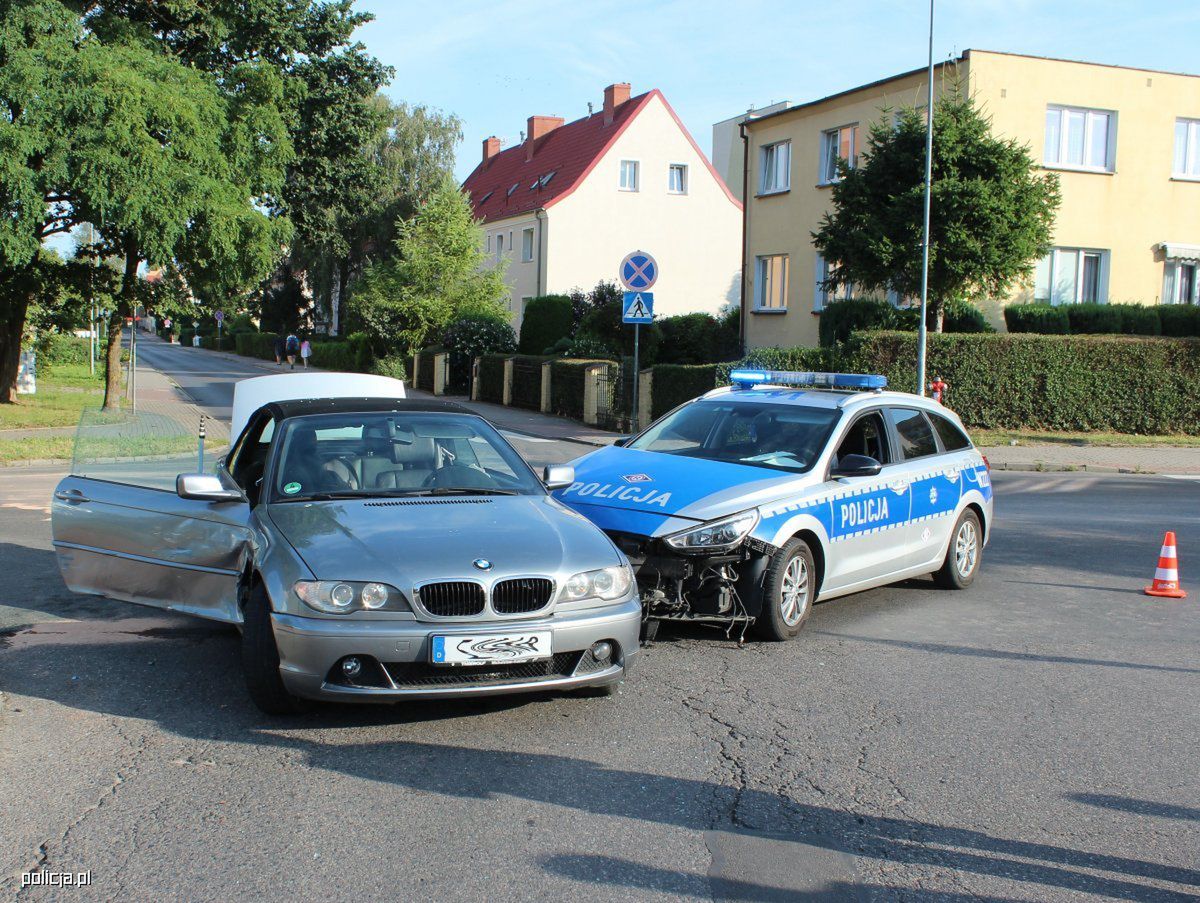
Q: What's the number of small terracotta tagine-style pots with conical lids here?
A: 0